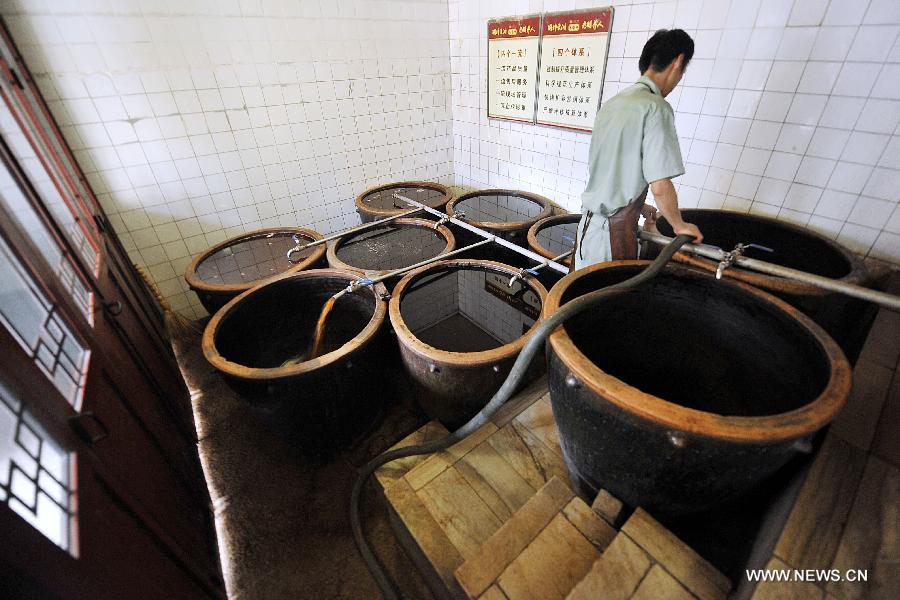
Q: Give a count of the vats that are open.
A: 9